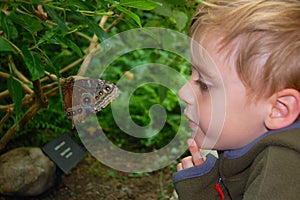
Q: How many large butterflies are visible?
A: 1